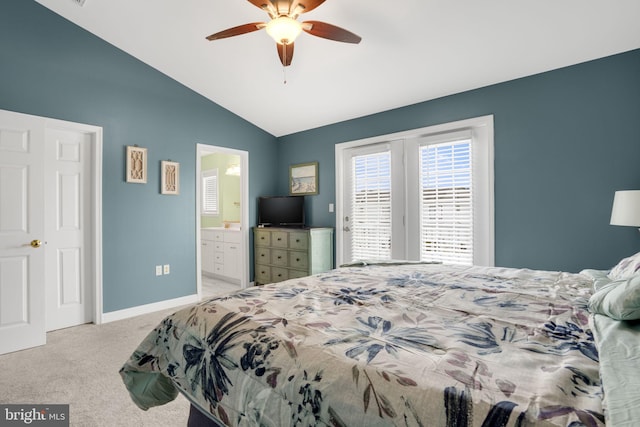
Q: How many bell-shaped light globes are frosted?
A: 1